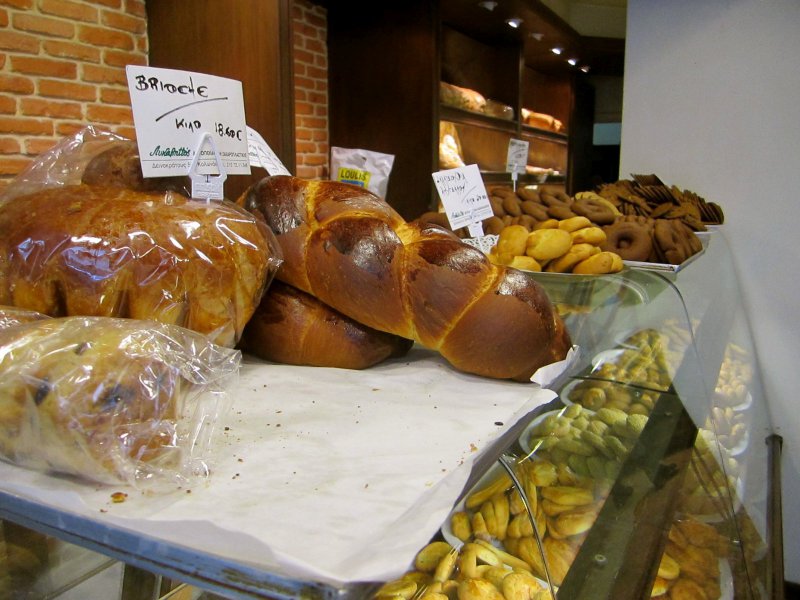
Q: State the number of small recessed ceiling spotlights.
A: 6